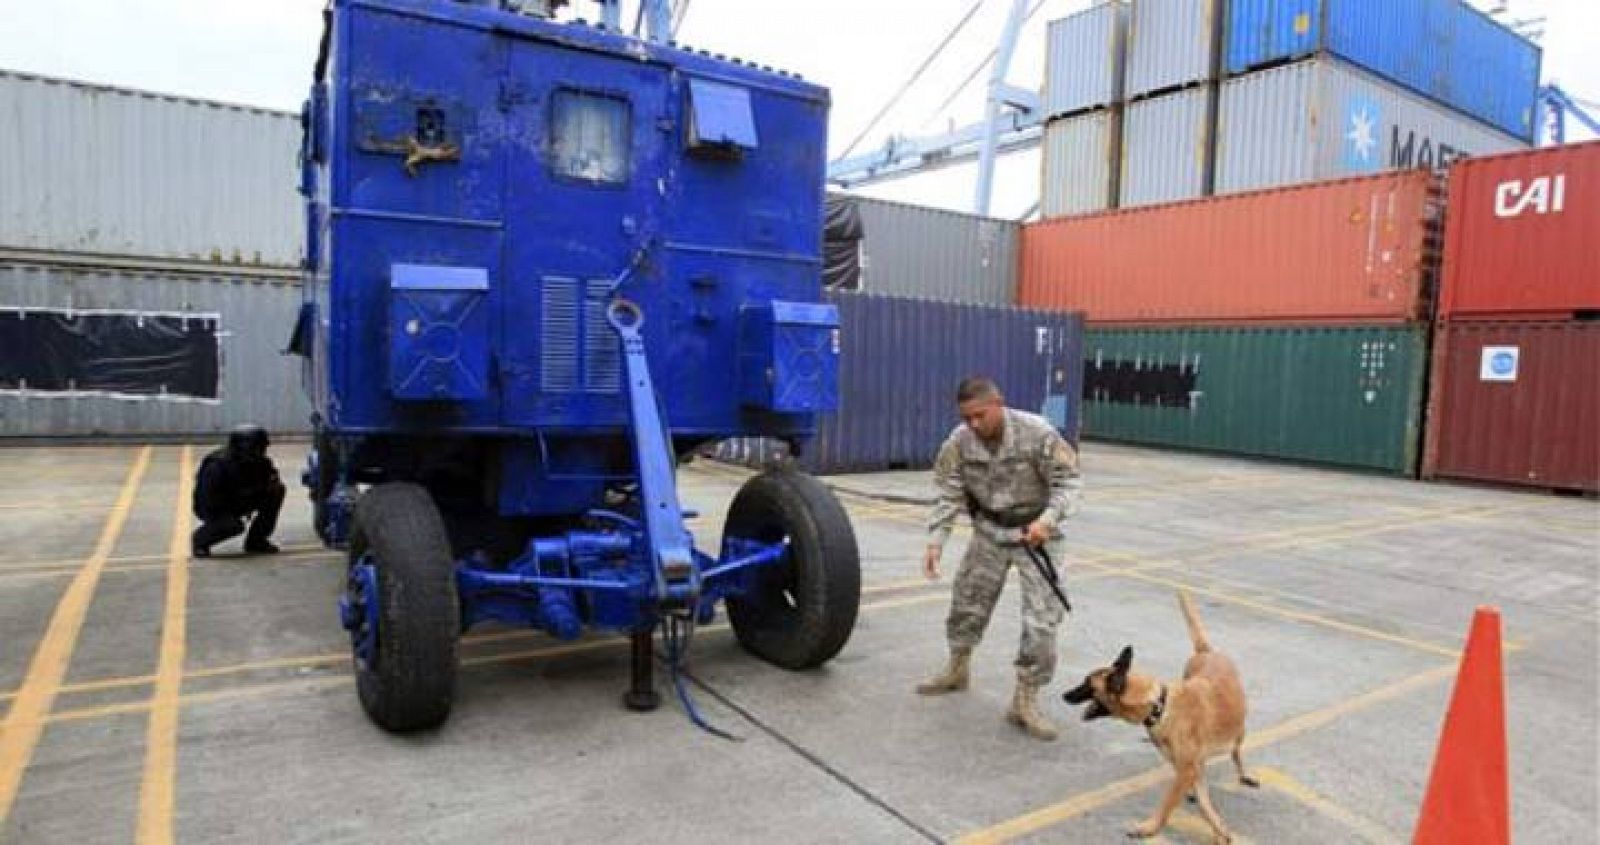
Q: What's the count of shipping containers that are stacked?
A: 14